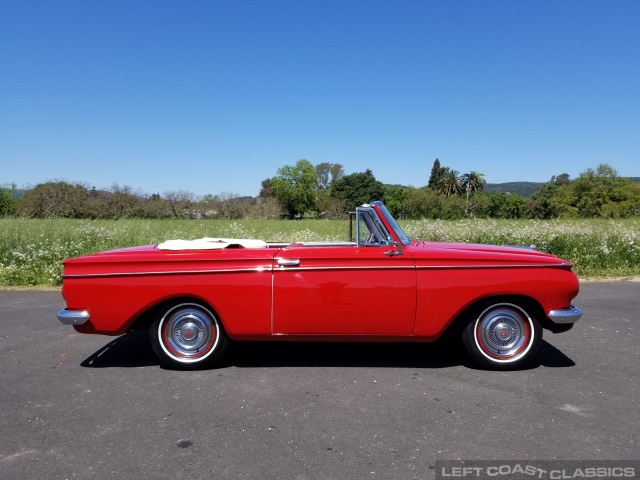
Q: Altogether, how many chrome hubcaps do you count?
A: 2